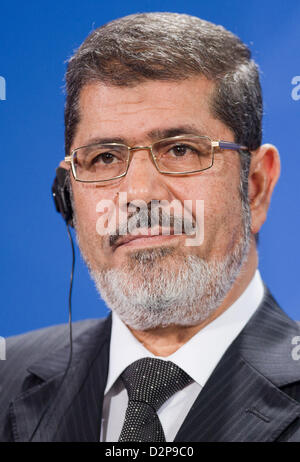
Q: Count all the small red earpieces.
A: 0